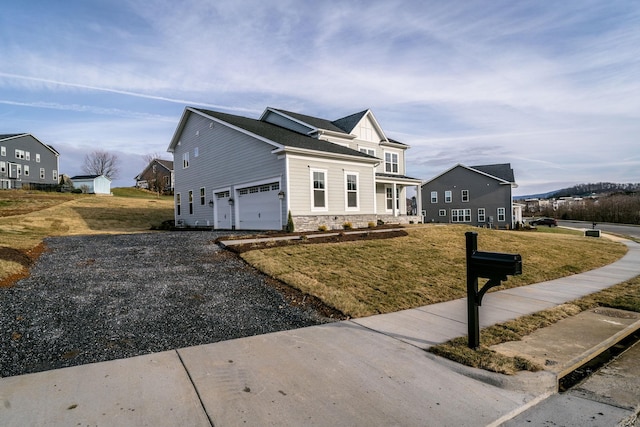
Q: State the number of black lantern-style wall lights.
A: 3